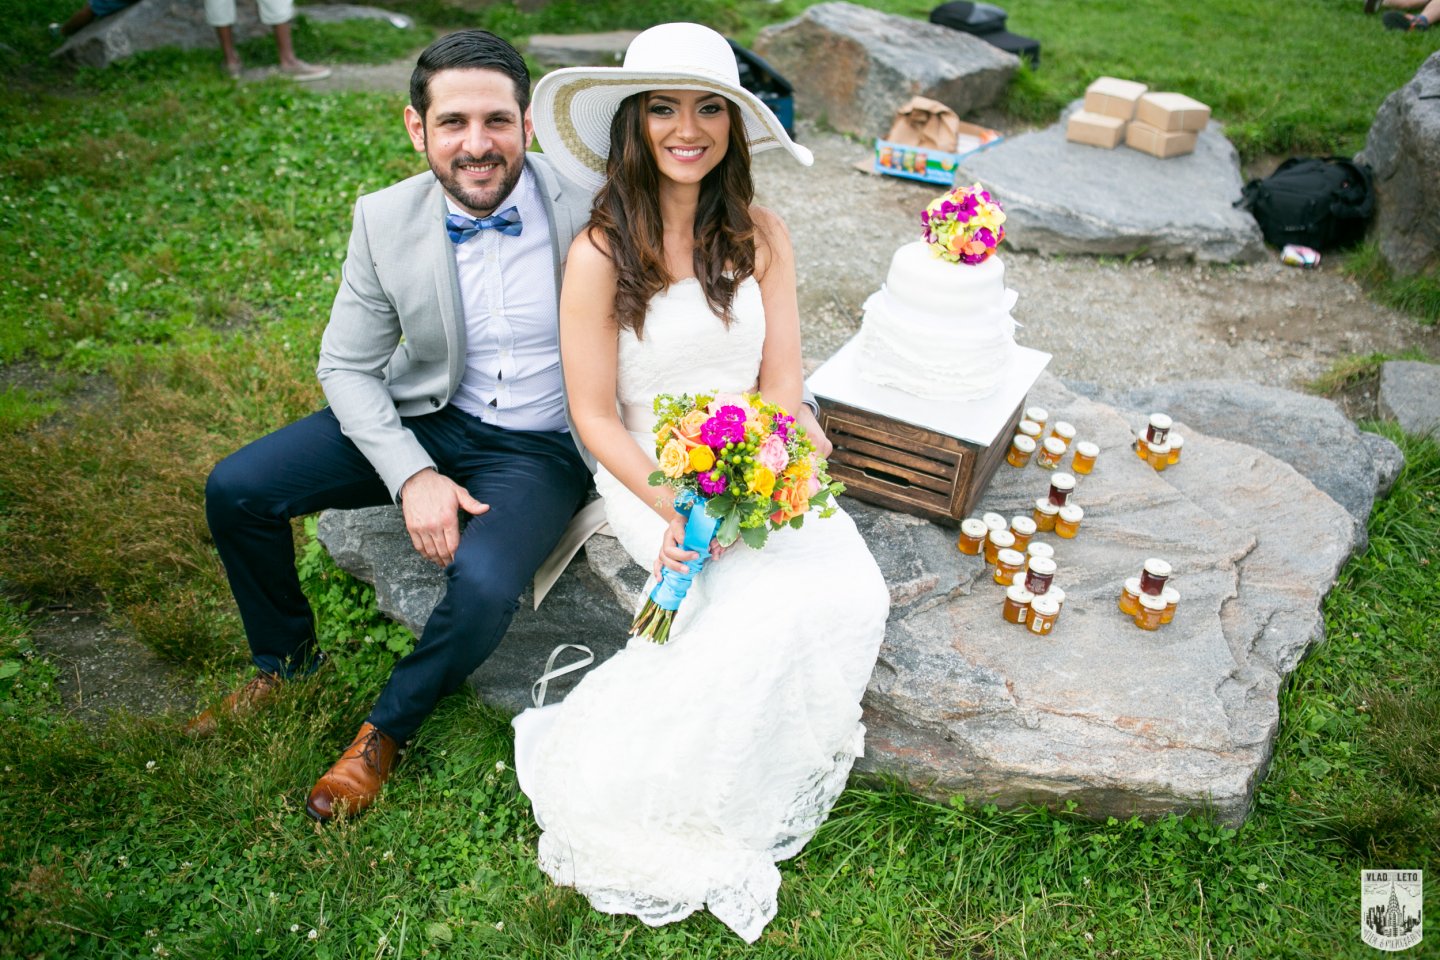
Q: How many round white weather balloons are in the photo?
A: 0